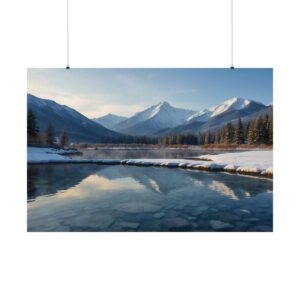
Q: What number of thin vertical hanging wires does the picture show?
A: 2